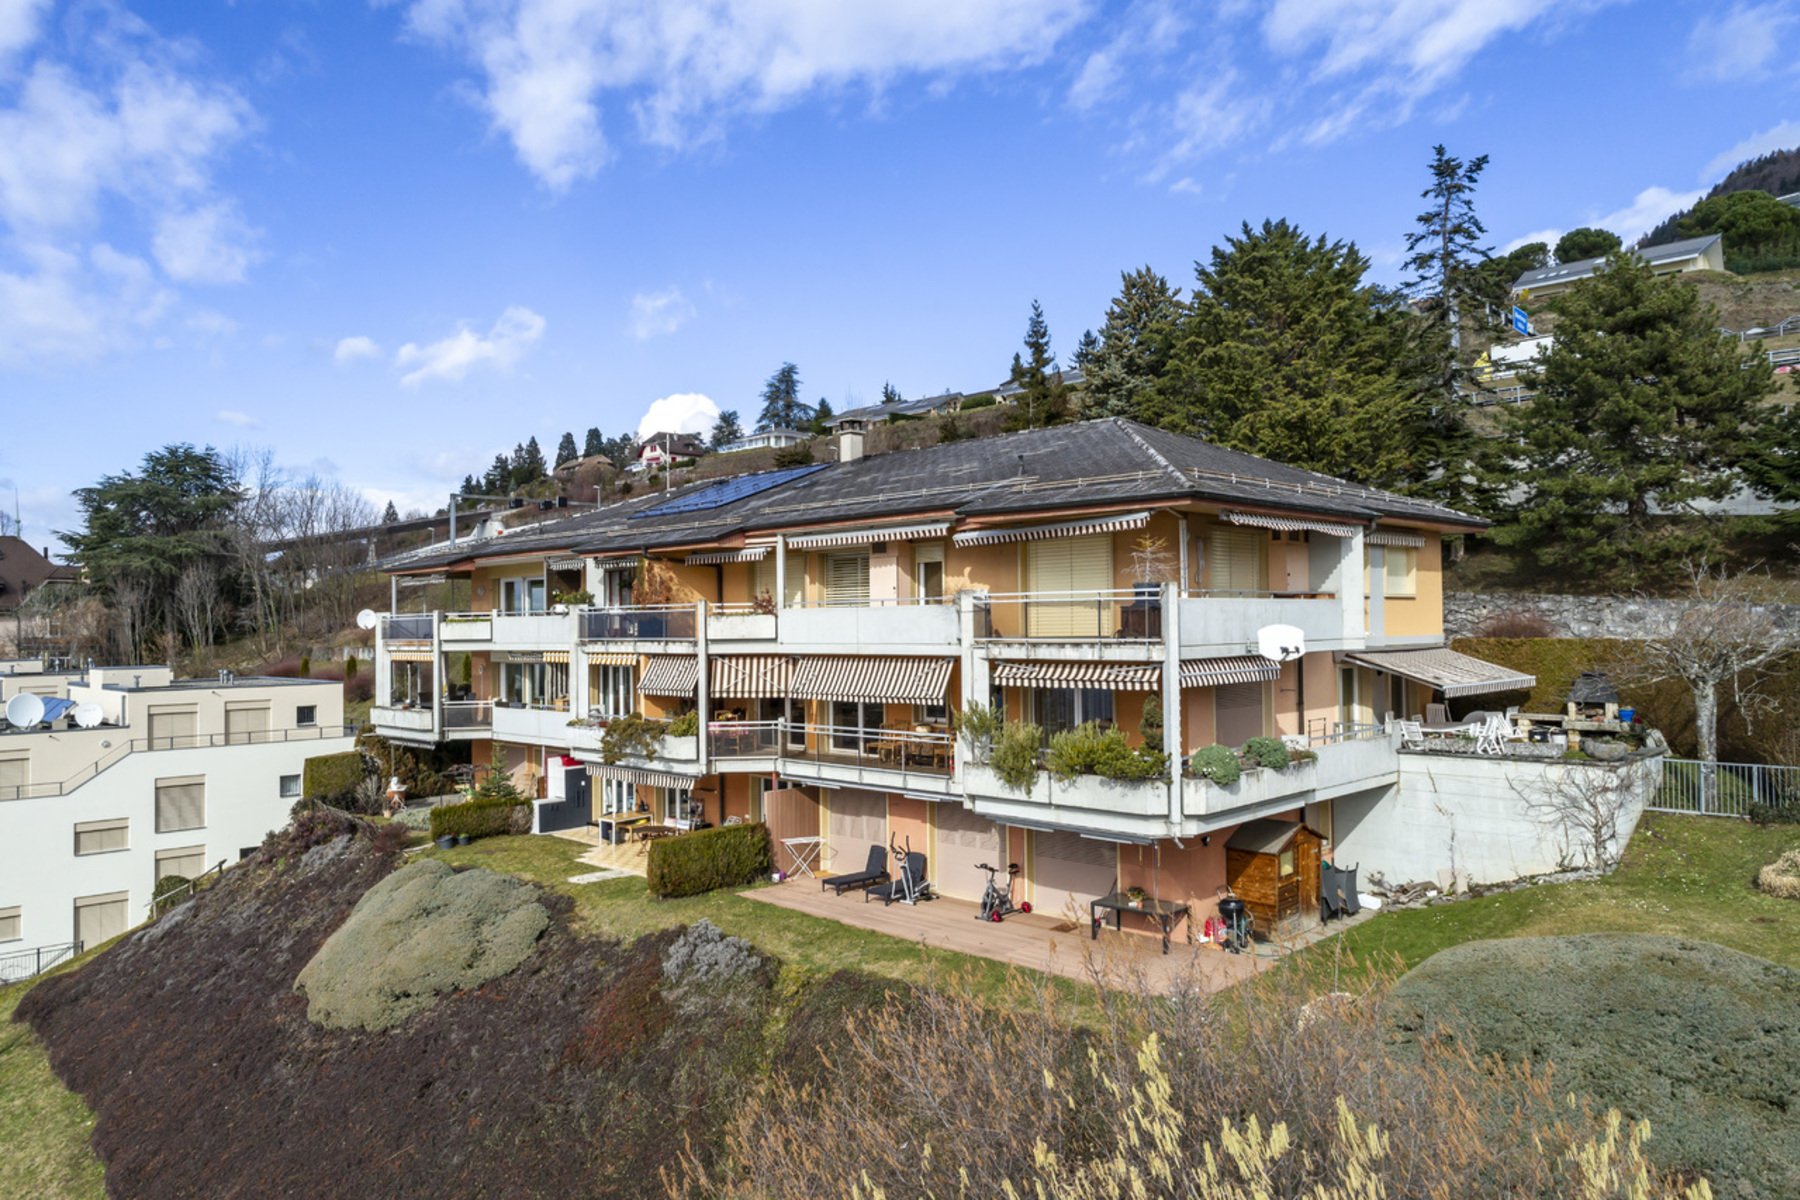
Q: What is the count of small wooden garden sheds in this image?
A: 1